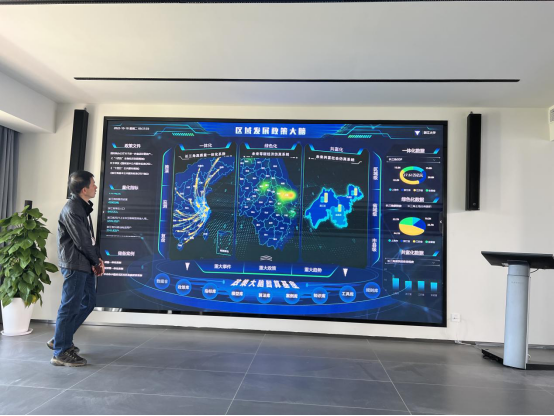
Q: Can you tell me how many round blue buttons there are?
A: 9